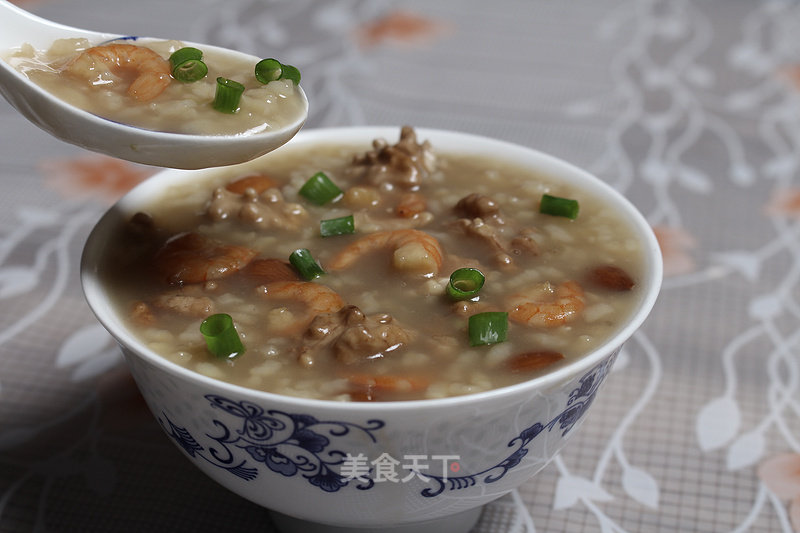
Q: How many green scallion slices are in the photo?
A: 12